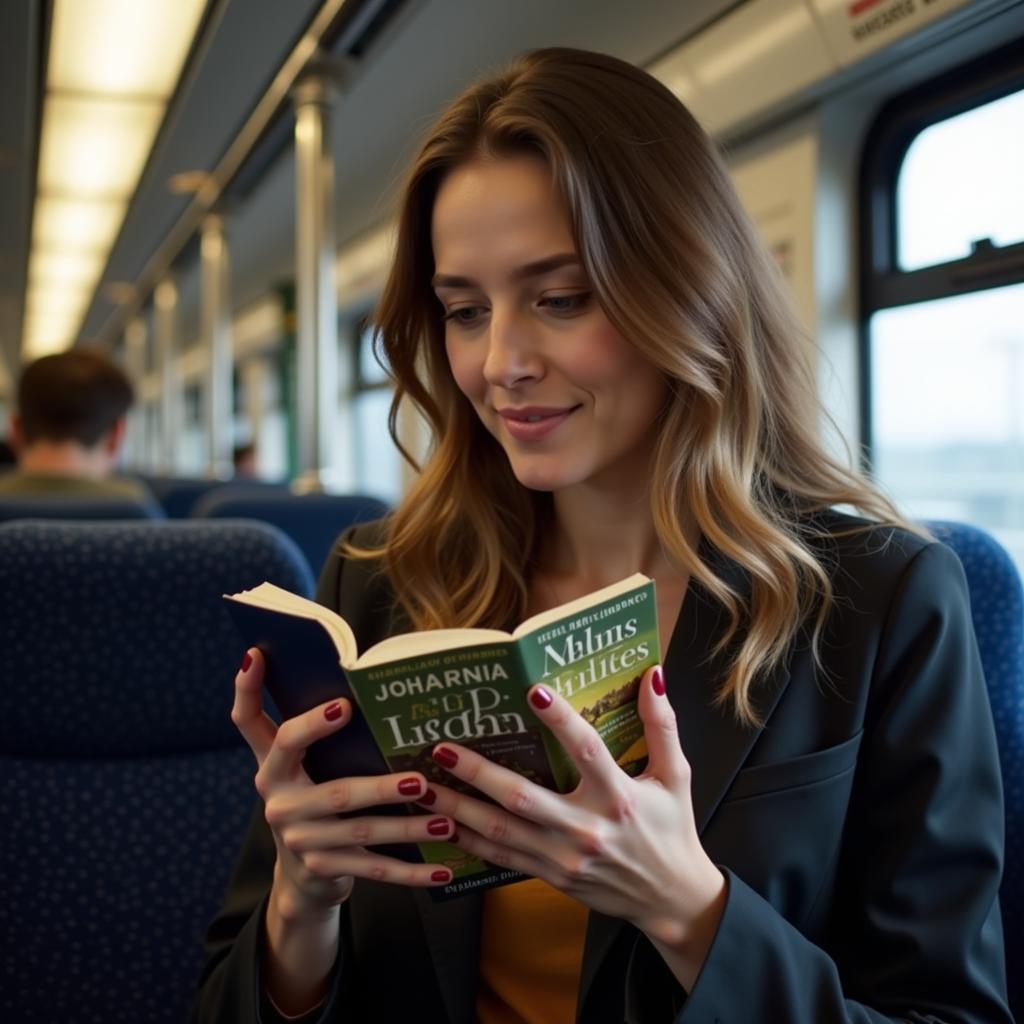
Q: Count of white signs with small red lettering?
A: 1